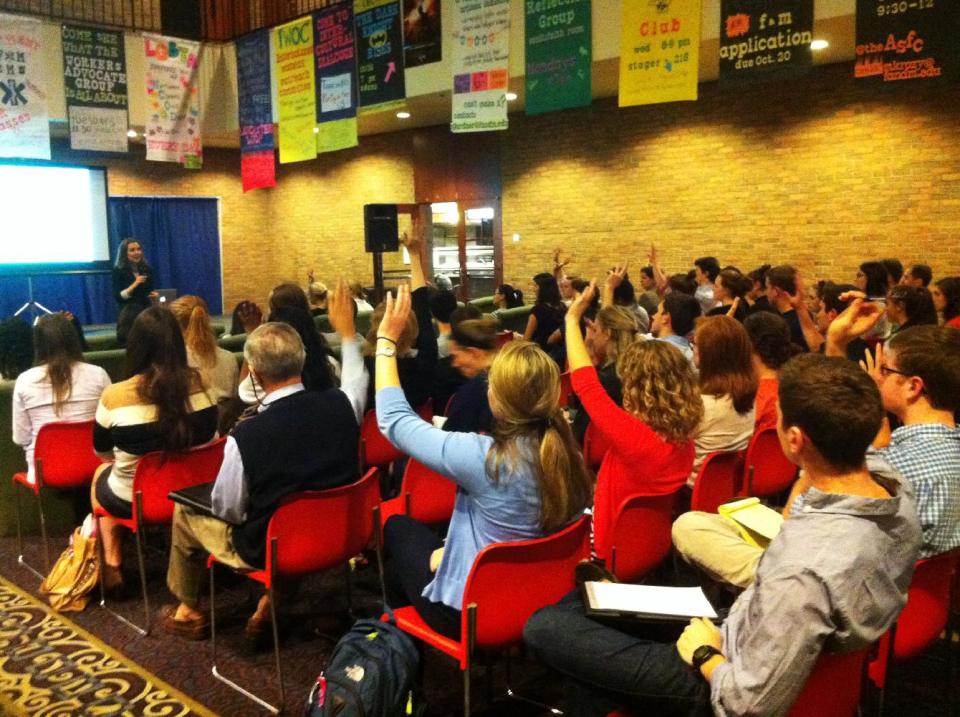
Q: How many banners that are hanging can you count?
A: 13